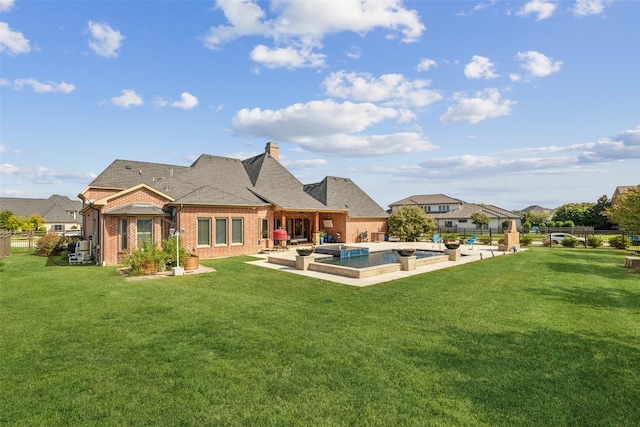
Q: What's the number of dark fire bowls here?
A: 3